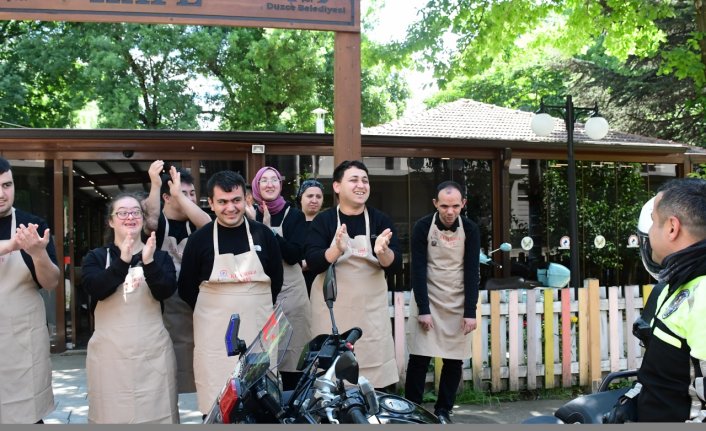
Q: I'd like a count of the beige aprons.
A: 7